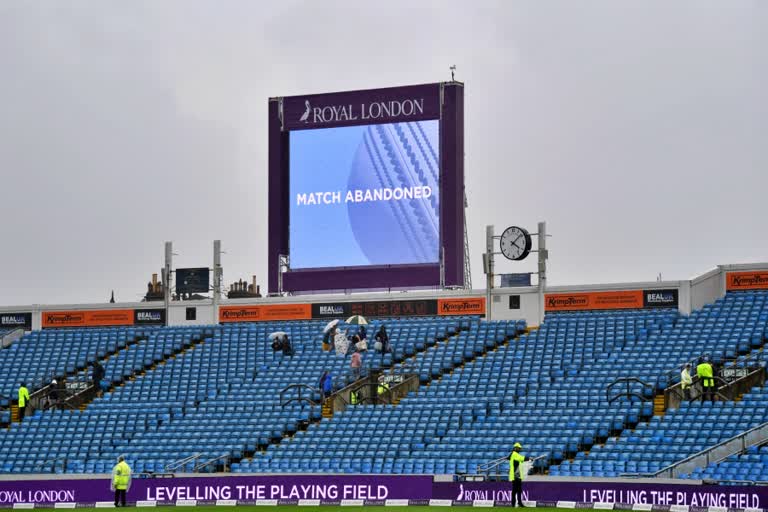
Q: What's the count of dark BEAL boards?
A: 4